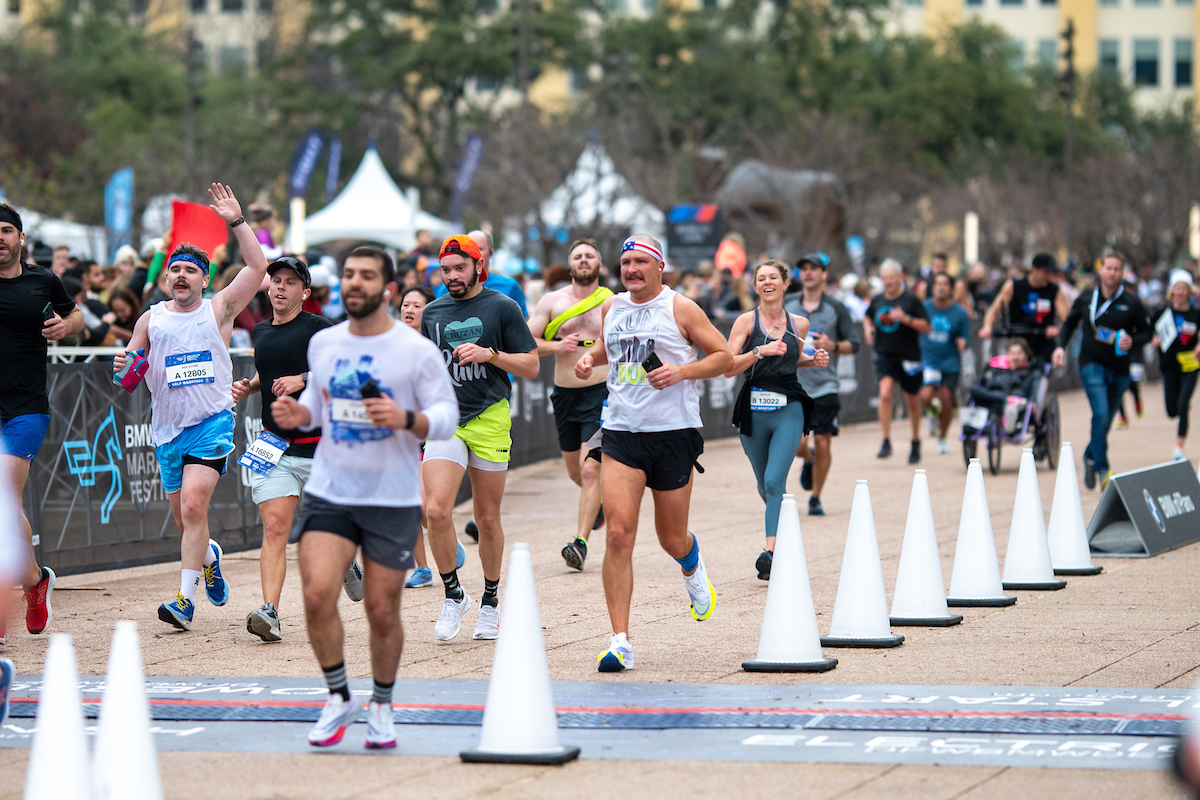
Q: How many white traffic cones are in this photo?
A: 9